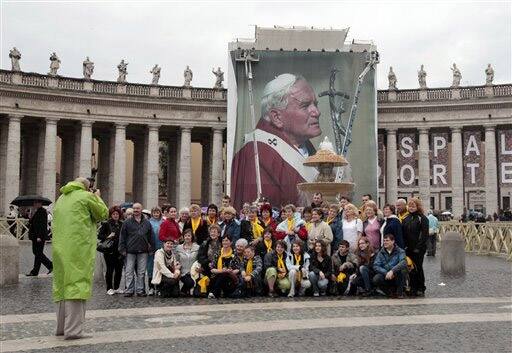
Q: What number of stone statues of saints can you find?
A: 11